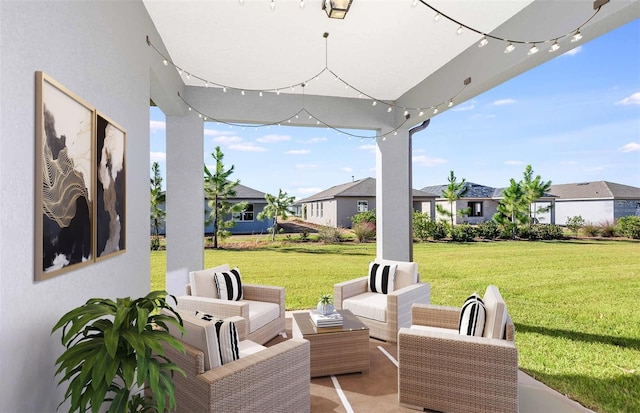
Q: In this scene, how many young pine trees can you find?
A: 6